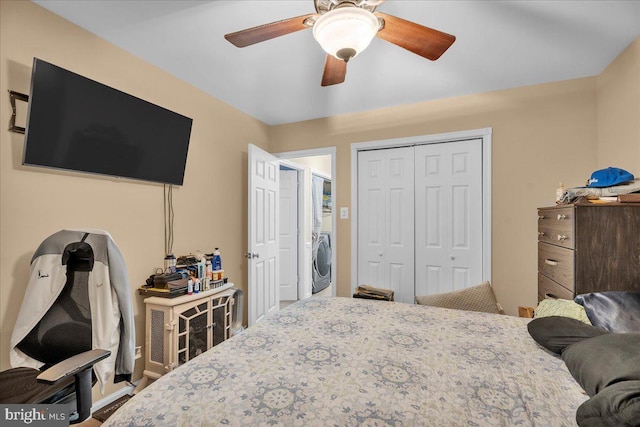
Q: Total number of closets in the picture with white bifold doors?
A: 1